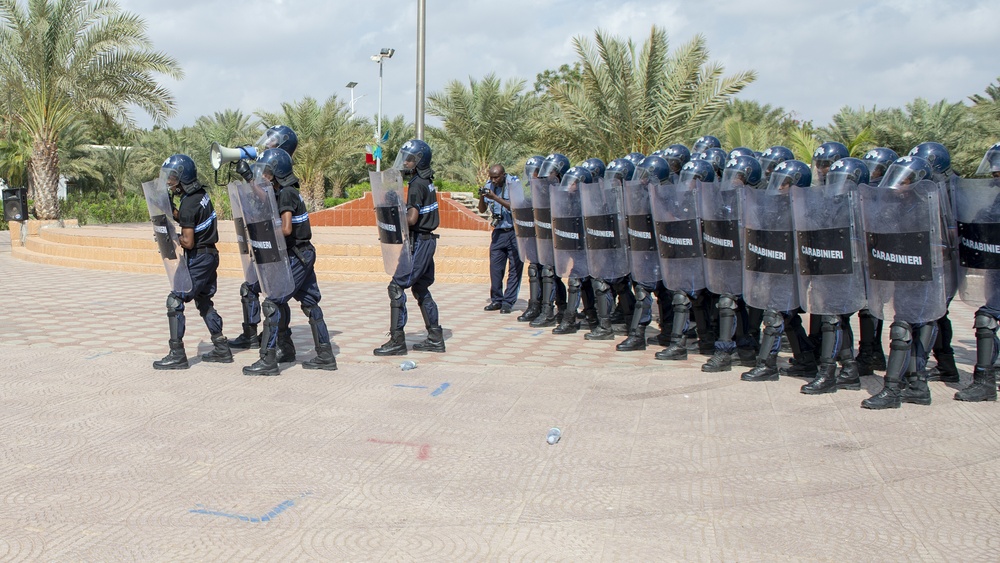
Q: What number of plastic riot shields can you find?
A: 15